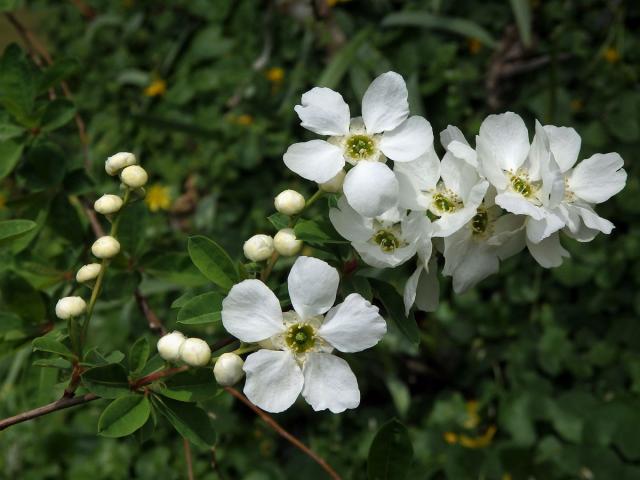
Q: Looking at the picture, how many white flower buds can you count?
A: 12